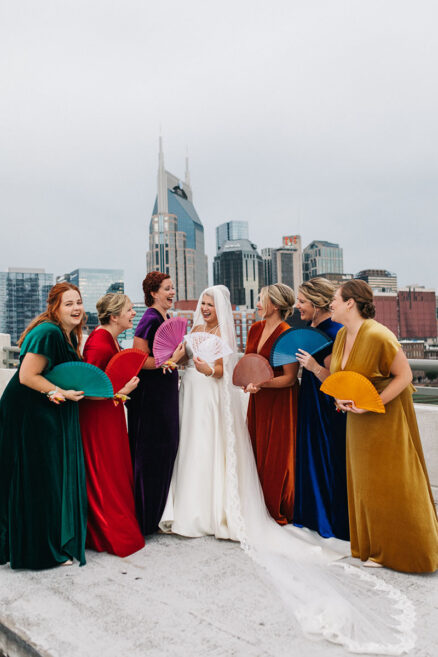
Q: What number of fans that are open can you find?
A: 7